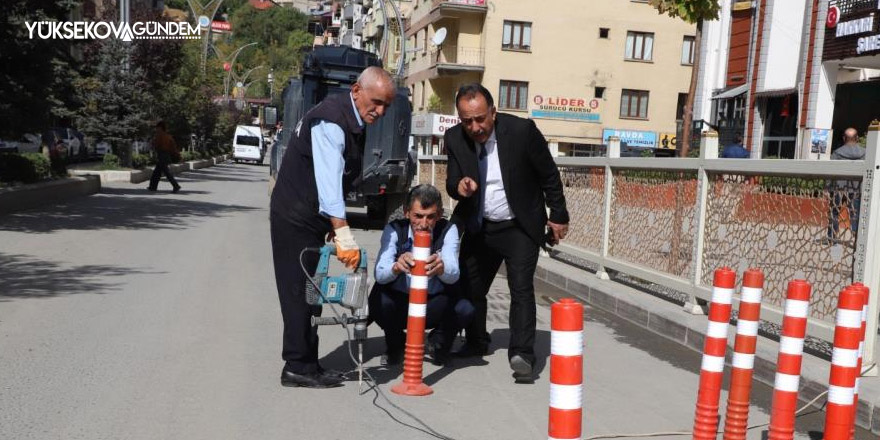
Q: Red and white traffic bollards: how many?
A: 7